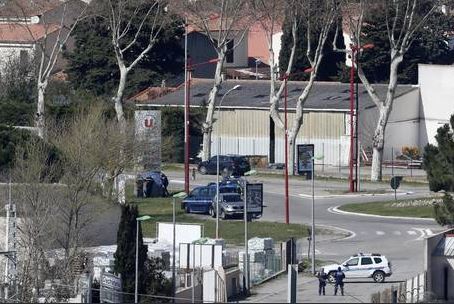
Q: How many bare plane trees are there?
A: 5